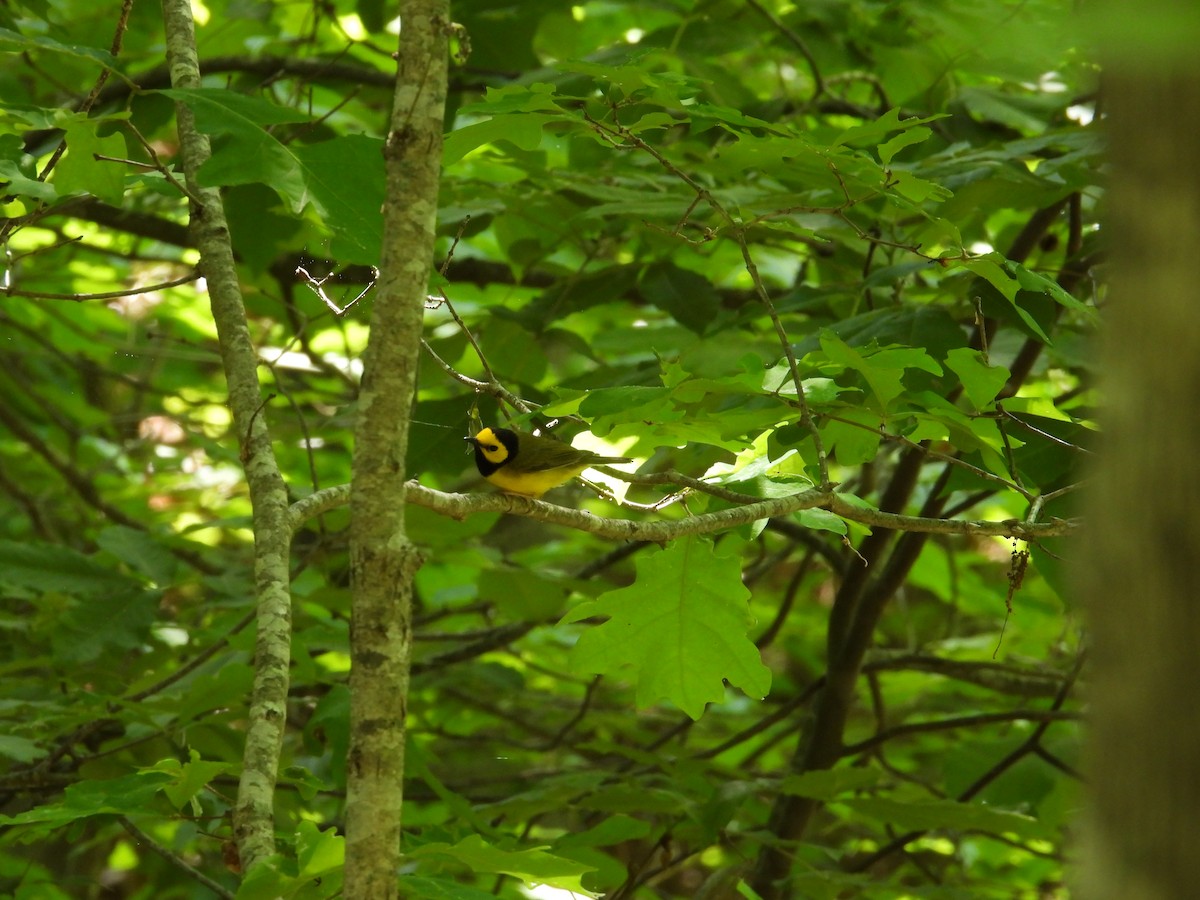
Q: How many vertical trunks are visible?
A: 3